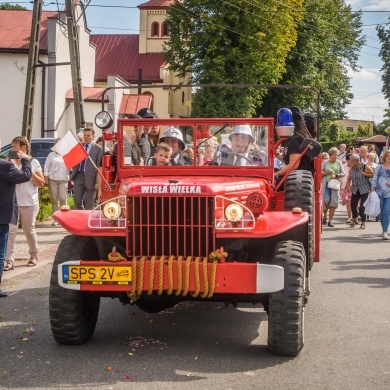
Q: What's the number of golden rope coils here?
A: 10